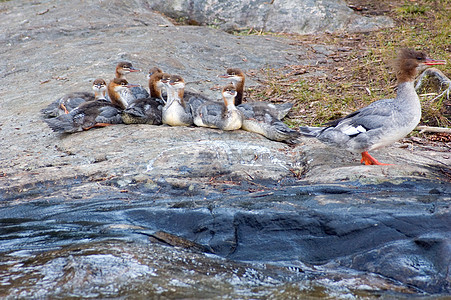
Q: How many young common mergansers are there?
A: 8